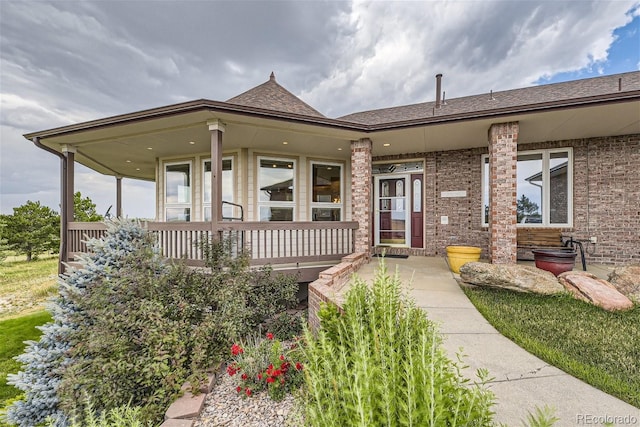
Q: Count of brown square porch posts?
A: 3